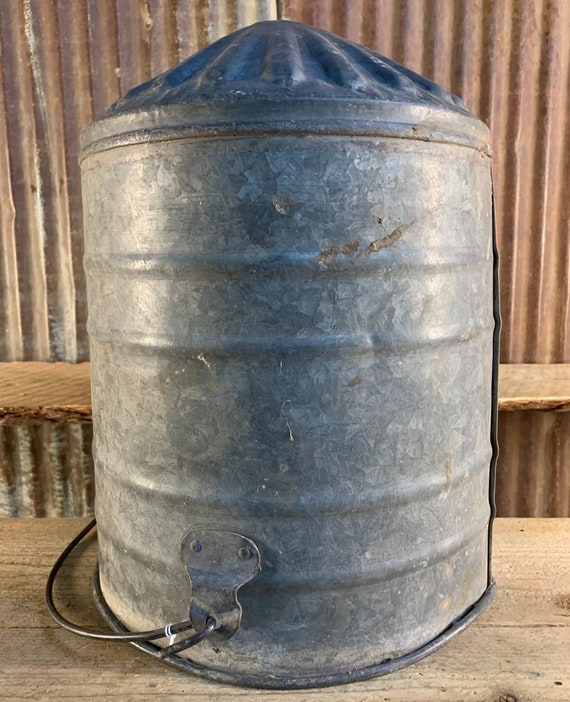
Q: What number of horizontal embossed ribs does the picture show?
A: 4